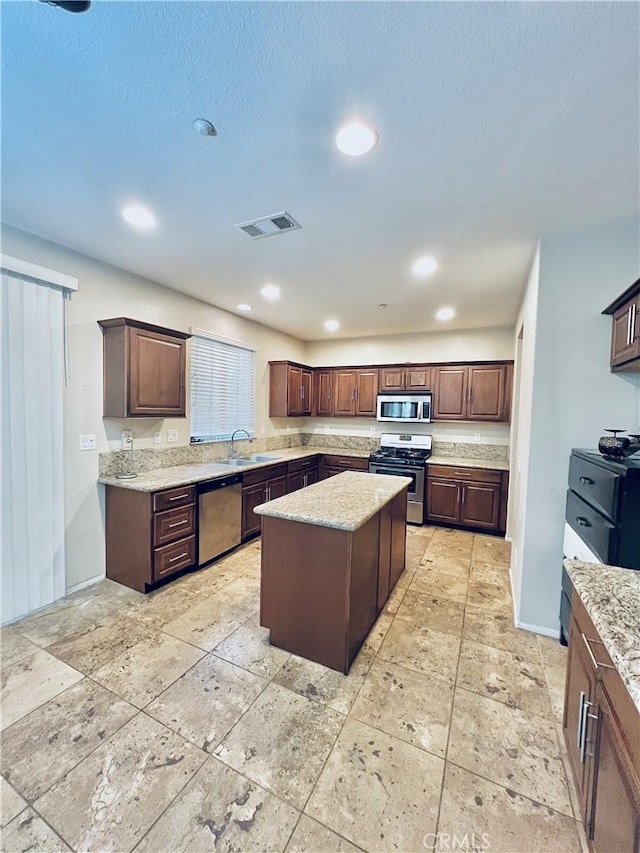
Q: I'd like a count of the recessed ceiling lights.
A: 7